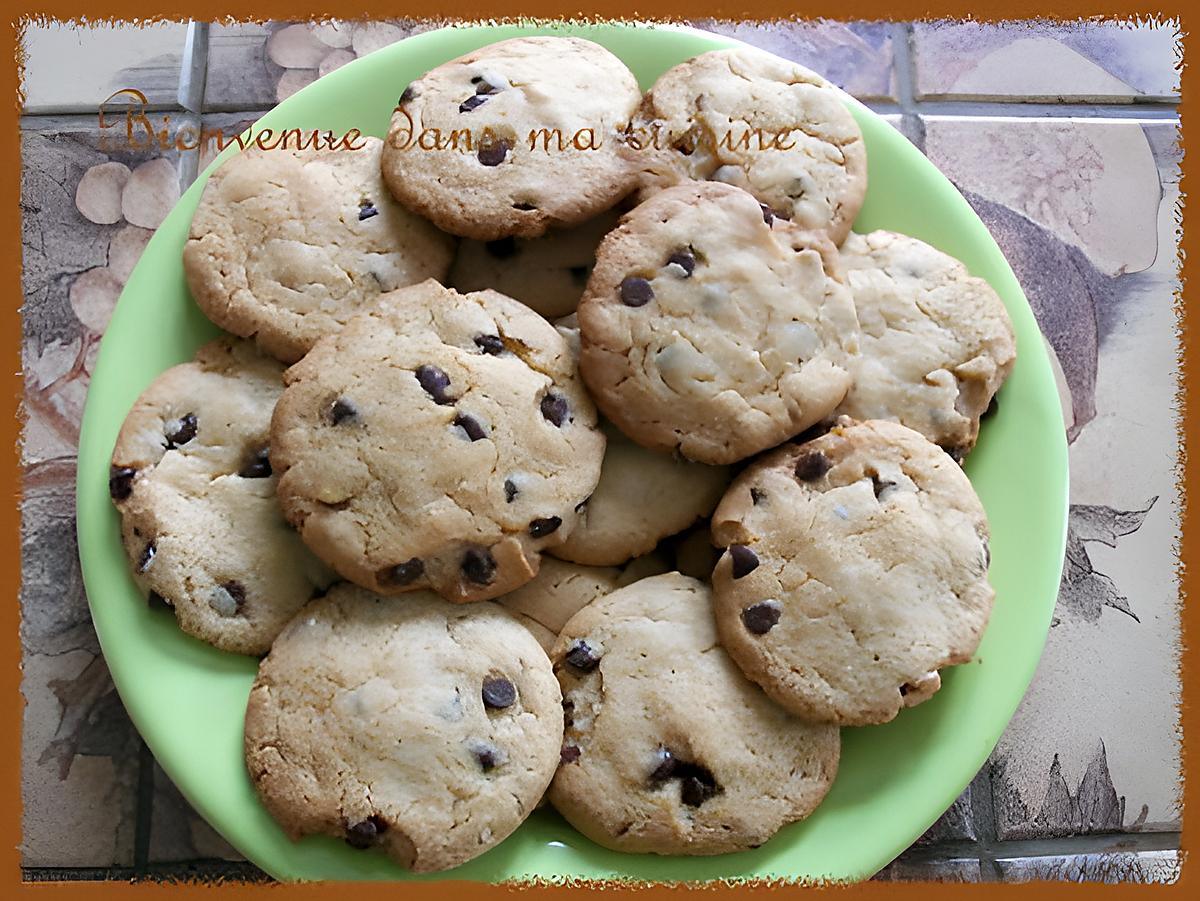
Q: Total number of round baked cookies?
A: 13